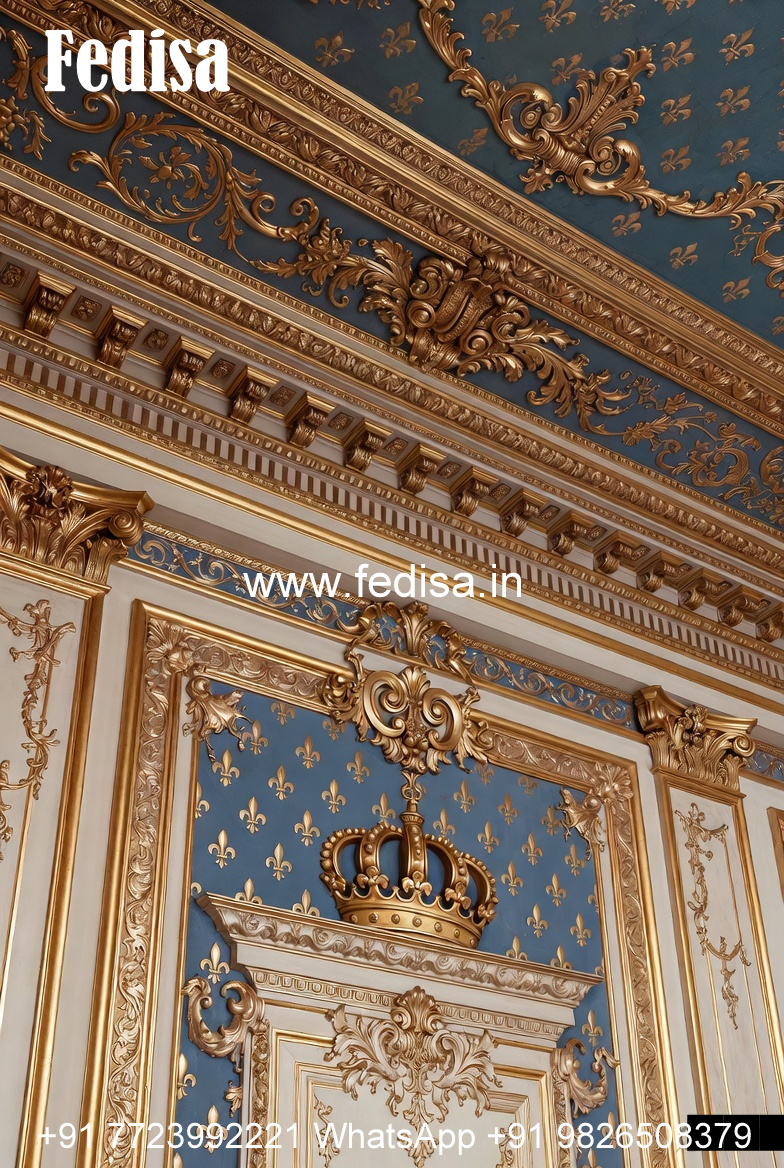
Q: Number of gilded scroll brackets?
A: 15